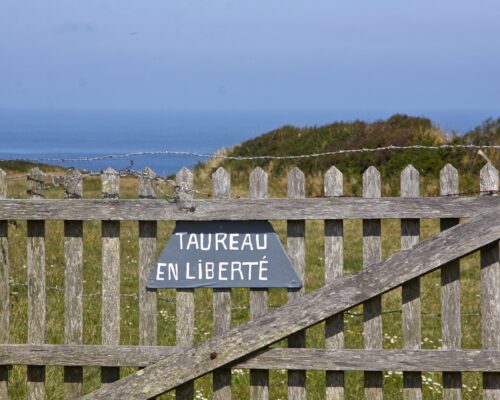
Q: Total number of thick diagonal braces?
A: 1